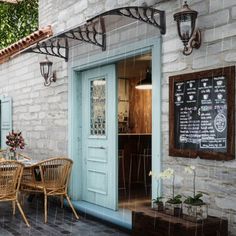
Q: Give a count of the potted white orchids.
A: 3